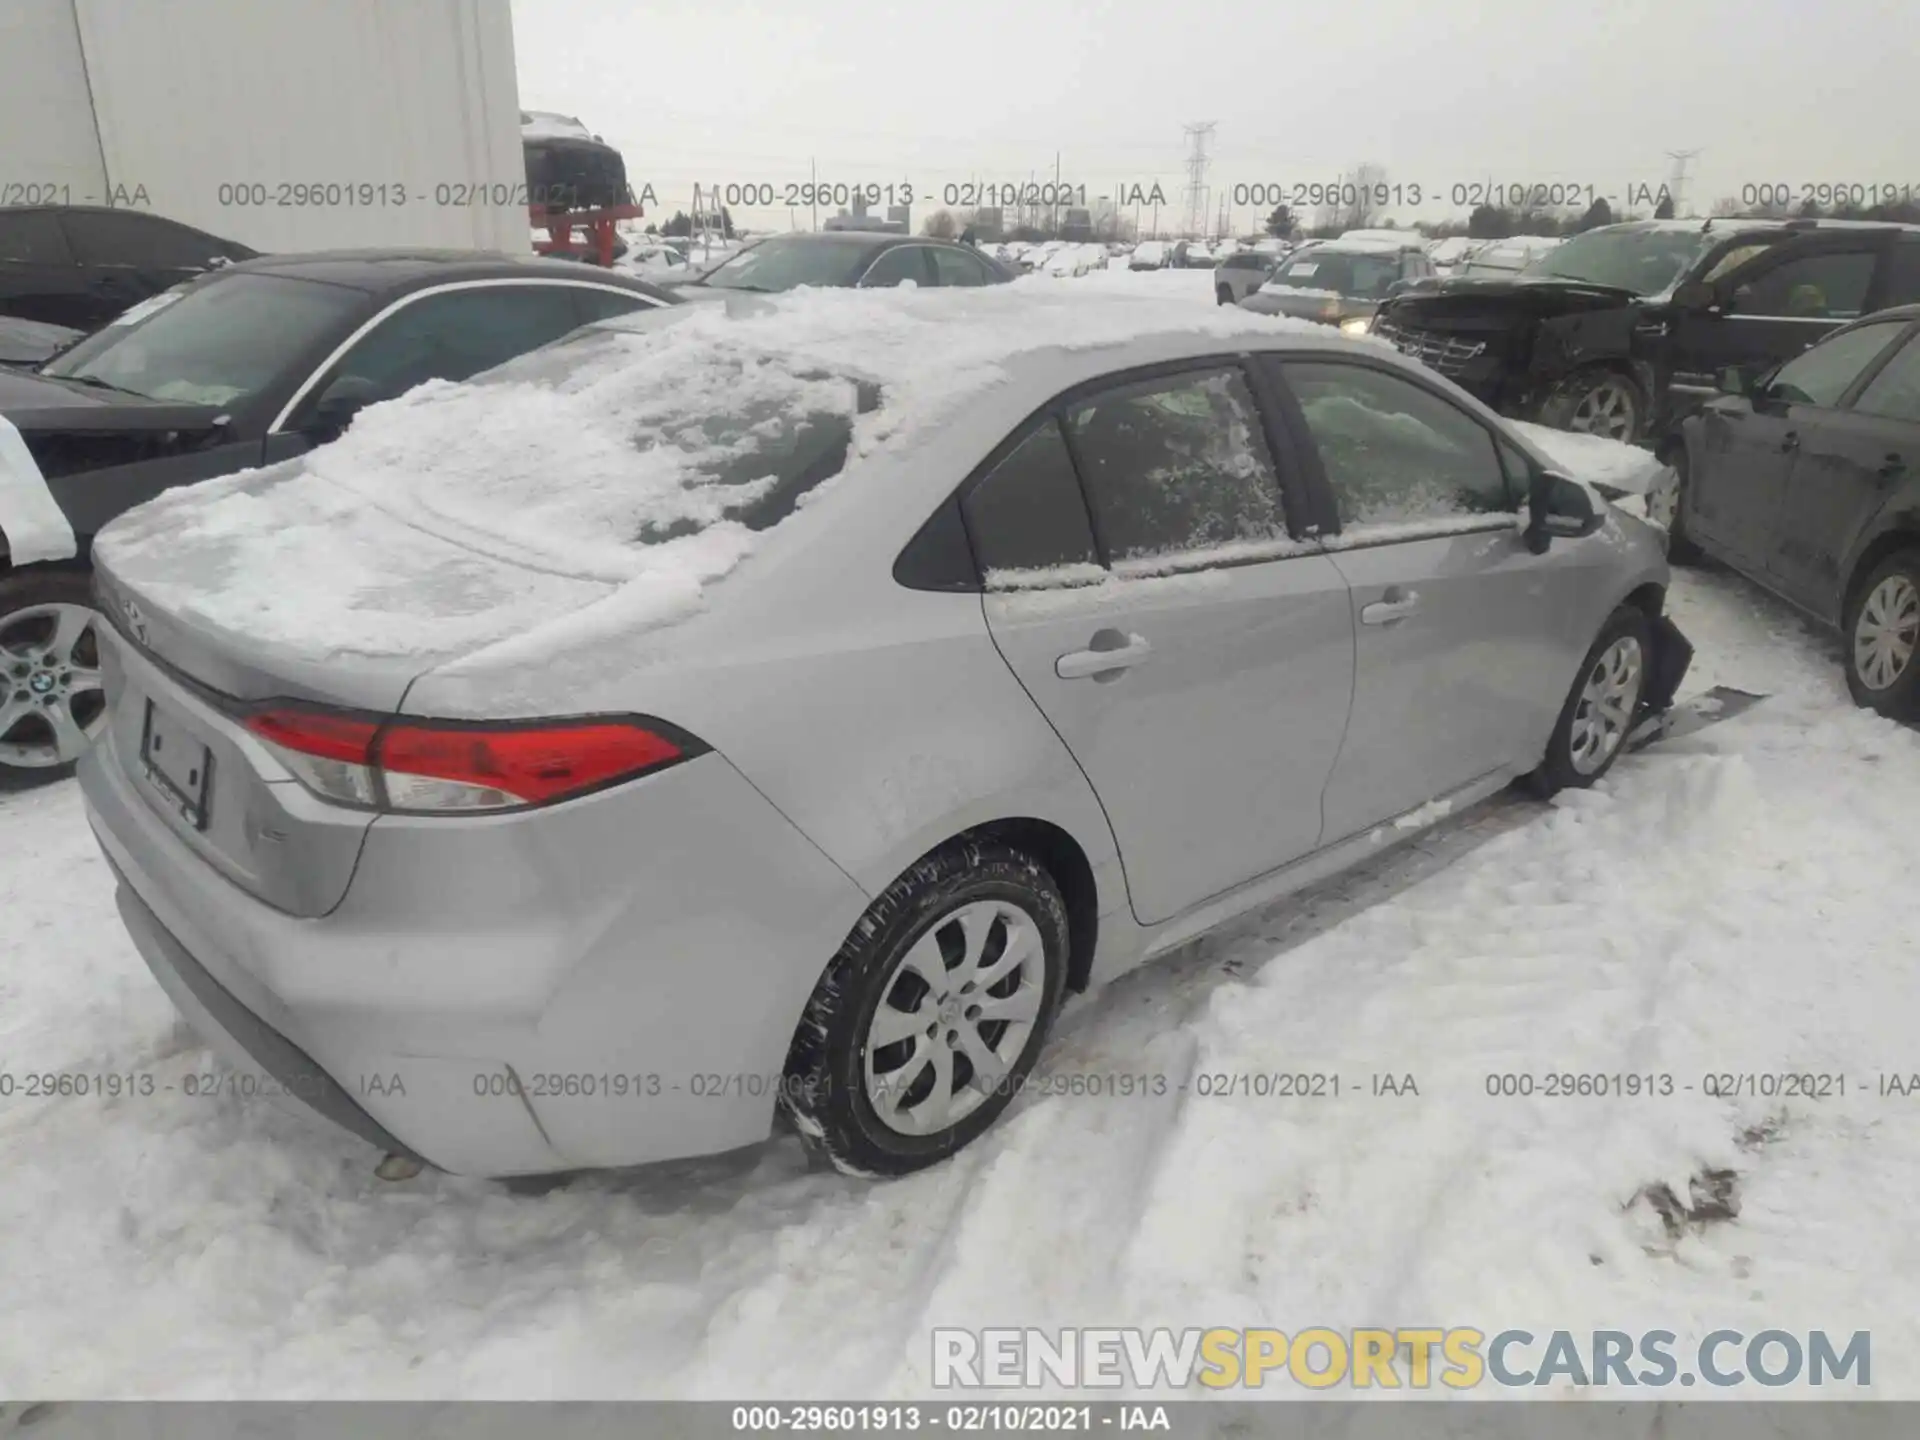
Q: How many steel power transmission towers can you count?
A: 2